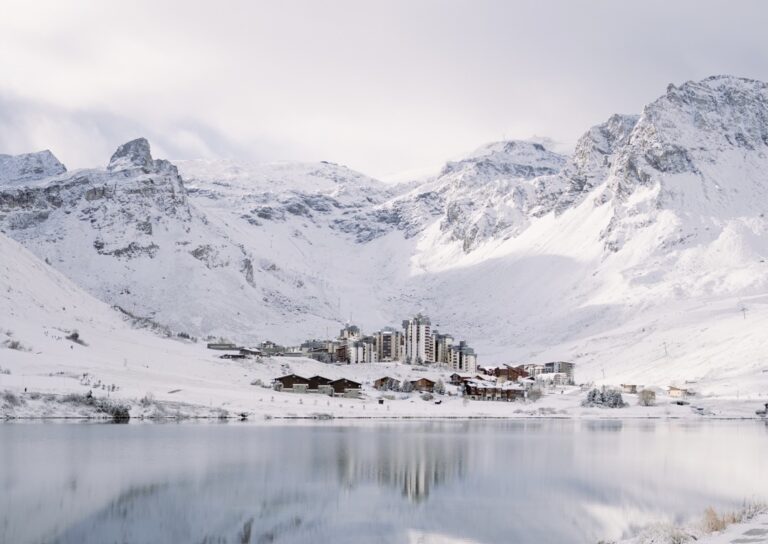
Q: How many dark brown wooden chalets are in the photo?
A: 3